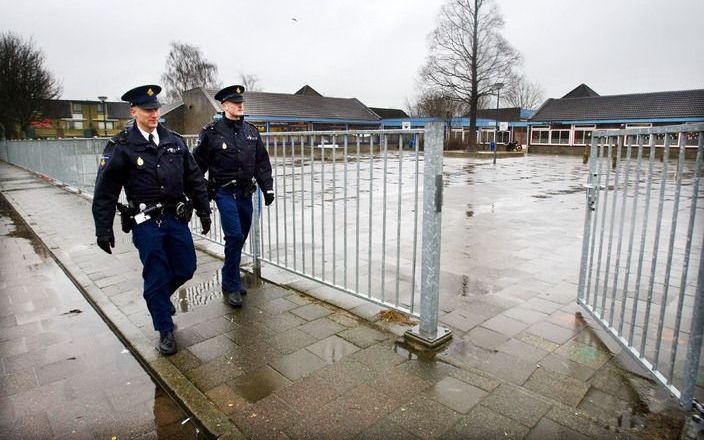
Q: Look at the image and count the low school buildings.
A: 2